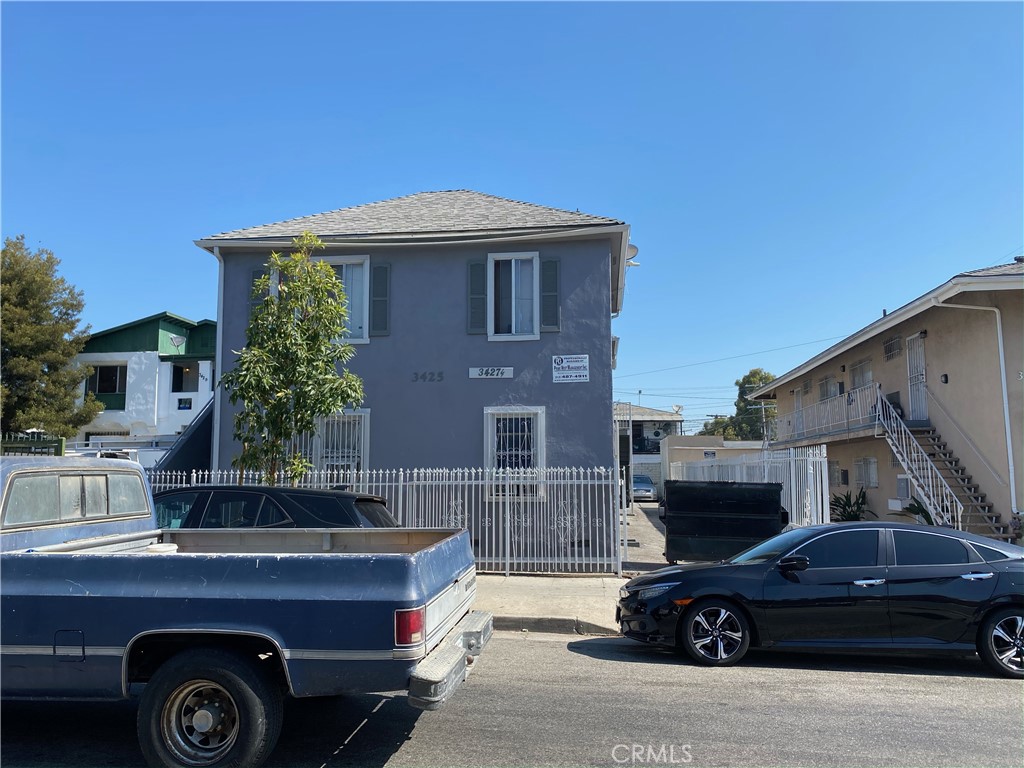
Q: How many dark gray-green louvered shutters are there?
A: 4